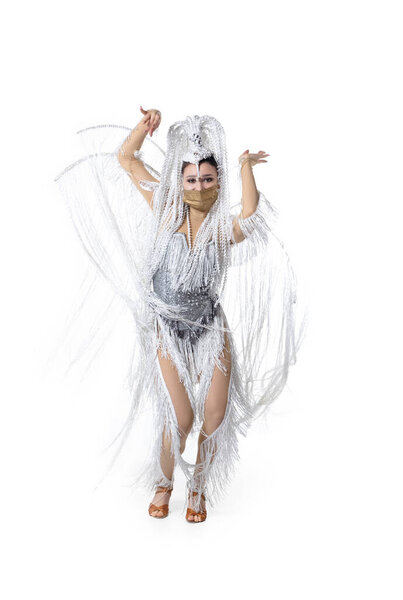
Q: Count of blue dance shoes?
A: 0